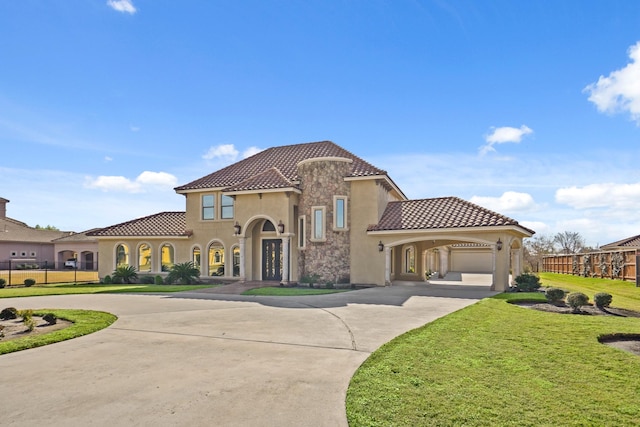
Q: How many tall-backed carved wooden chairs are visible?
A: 0